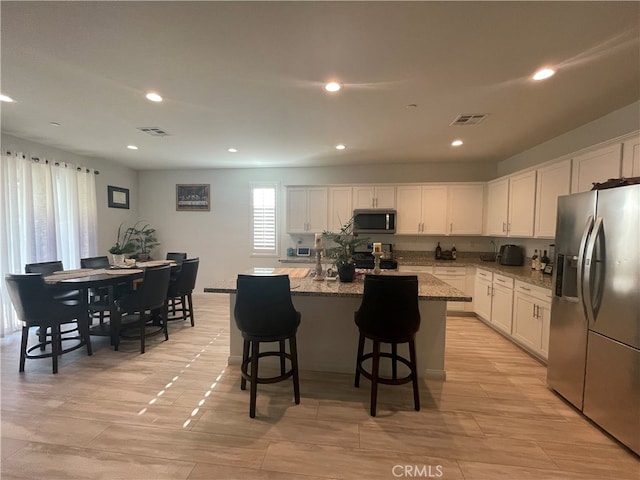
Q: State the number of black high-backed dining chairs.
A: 6